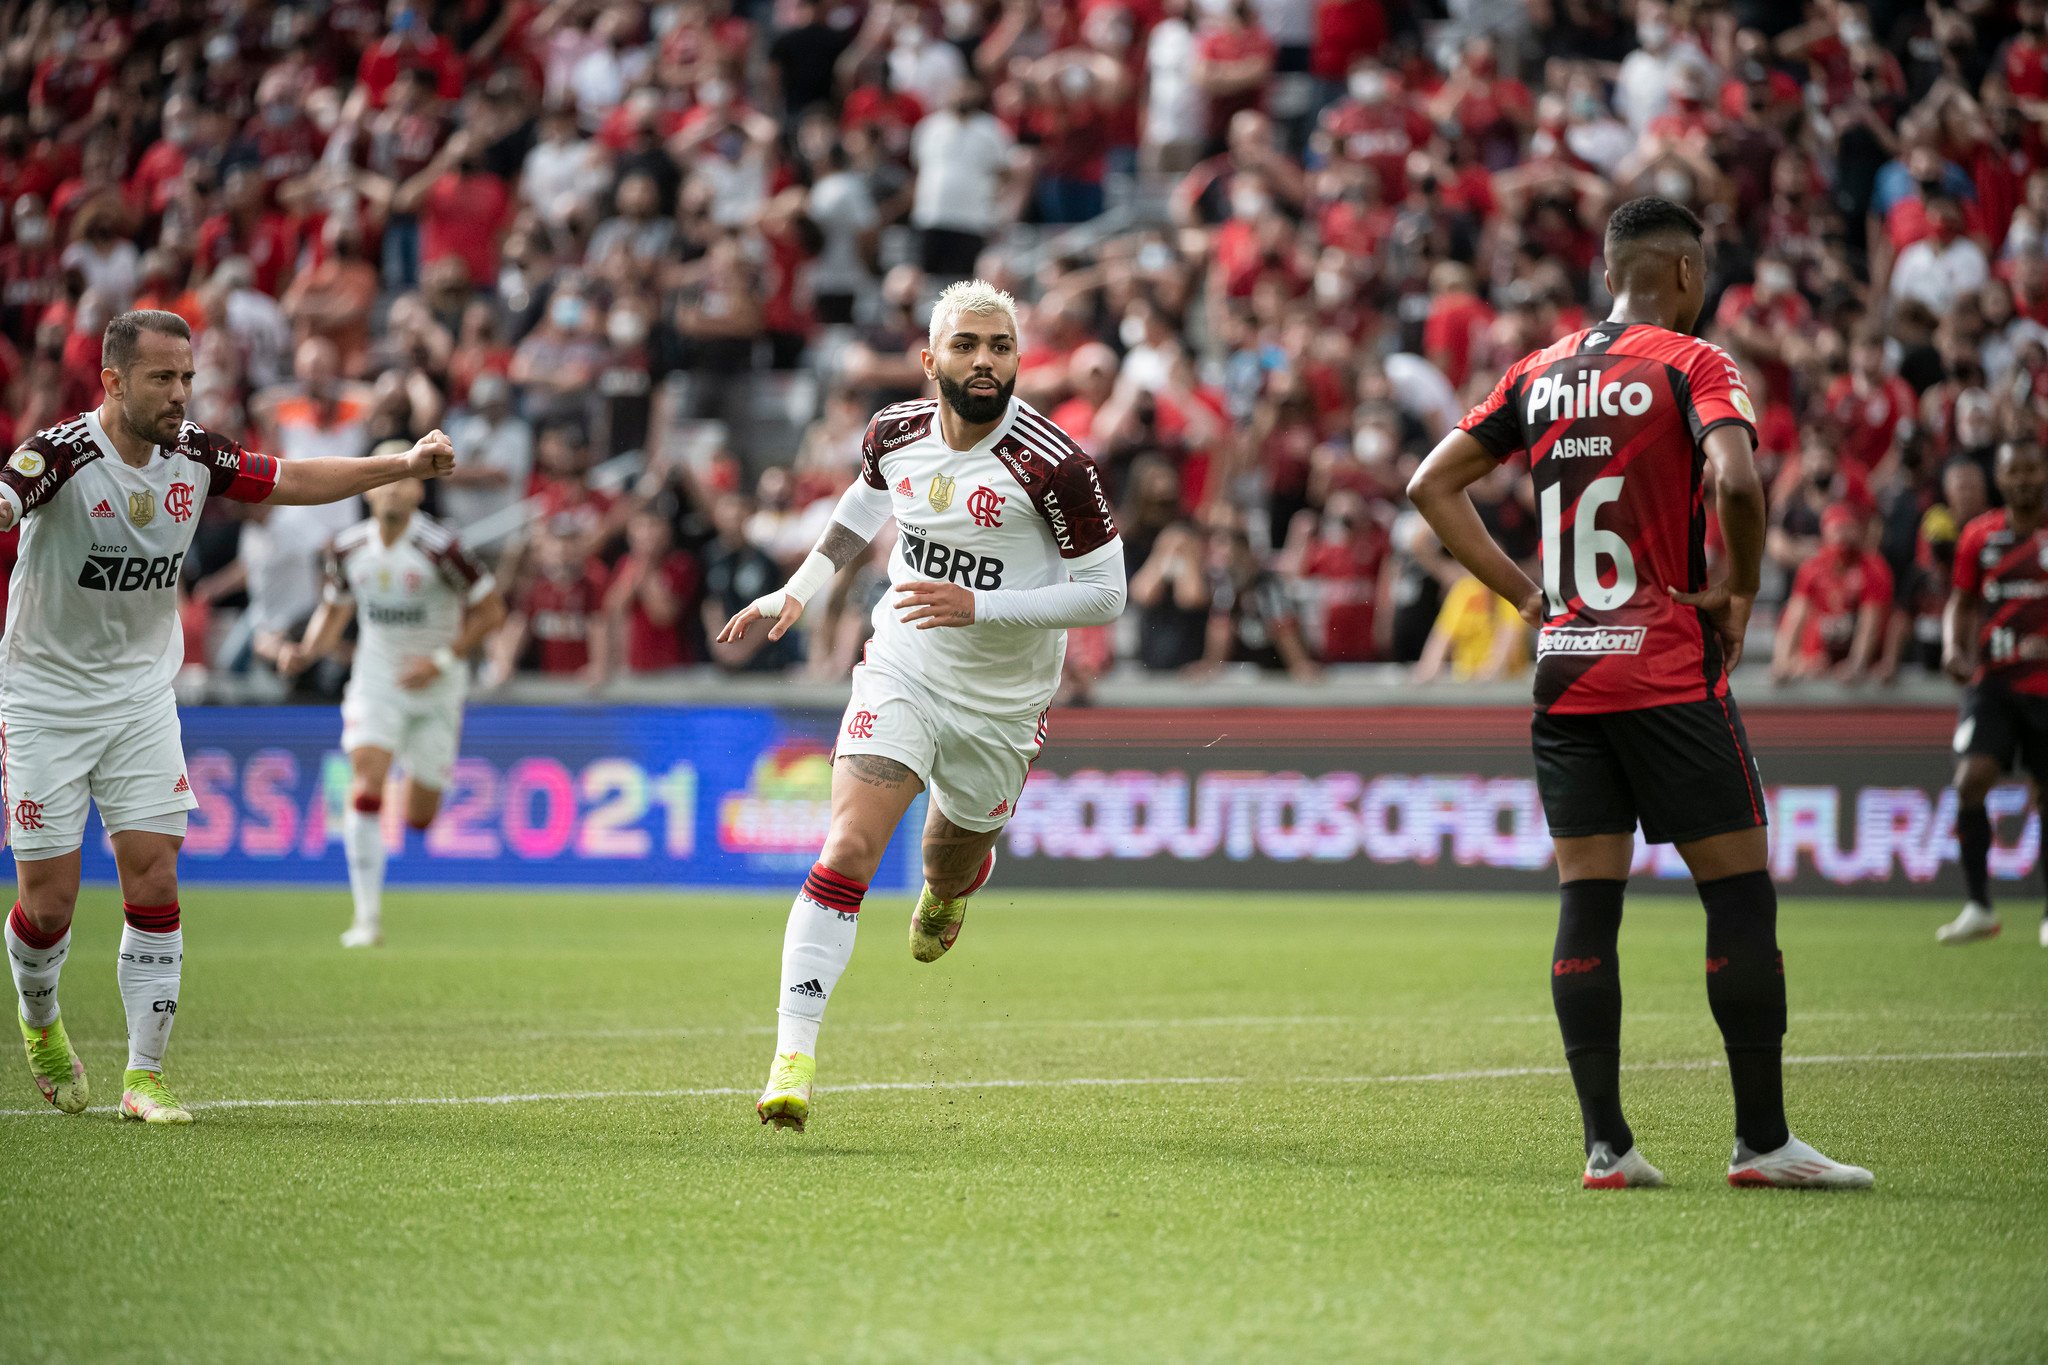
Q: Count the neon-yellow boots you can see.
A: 4